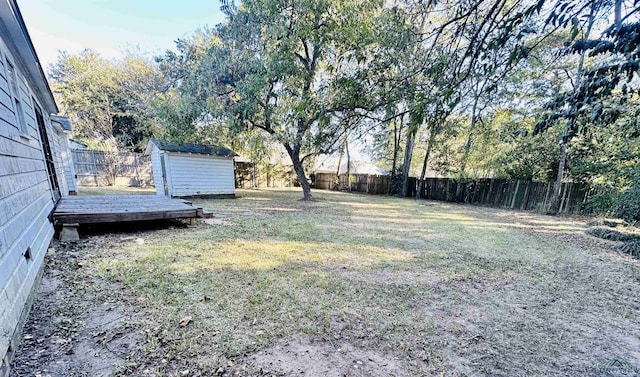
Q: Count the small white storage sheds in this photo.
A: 1